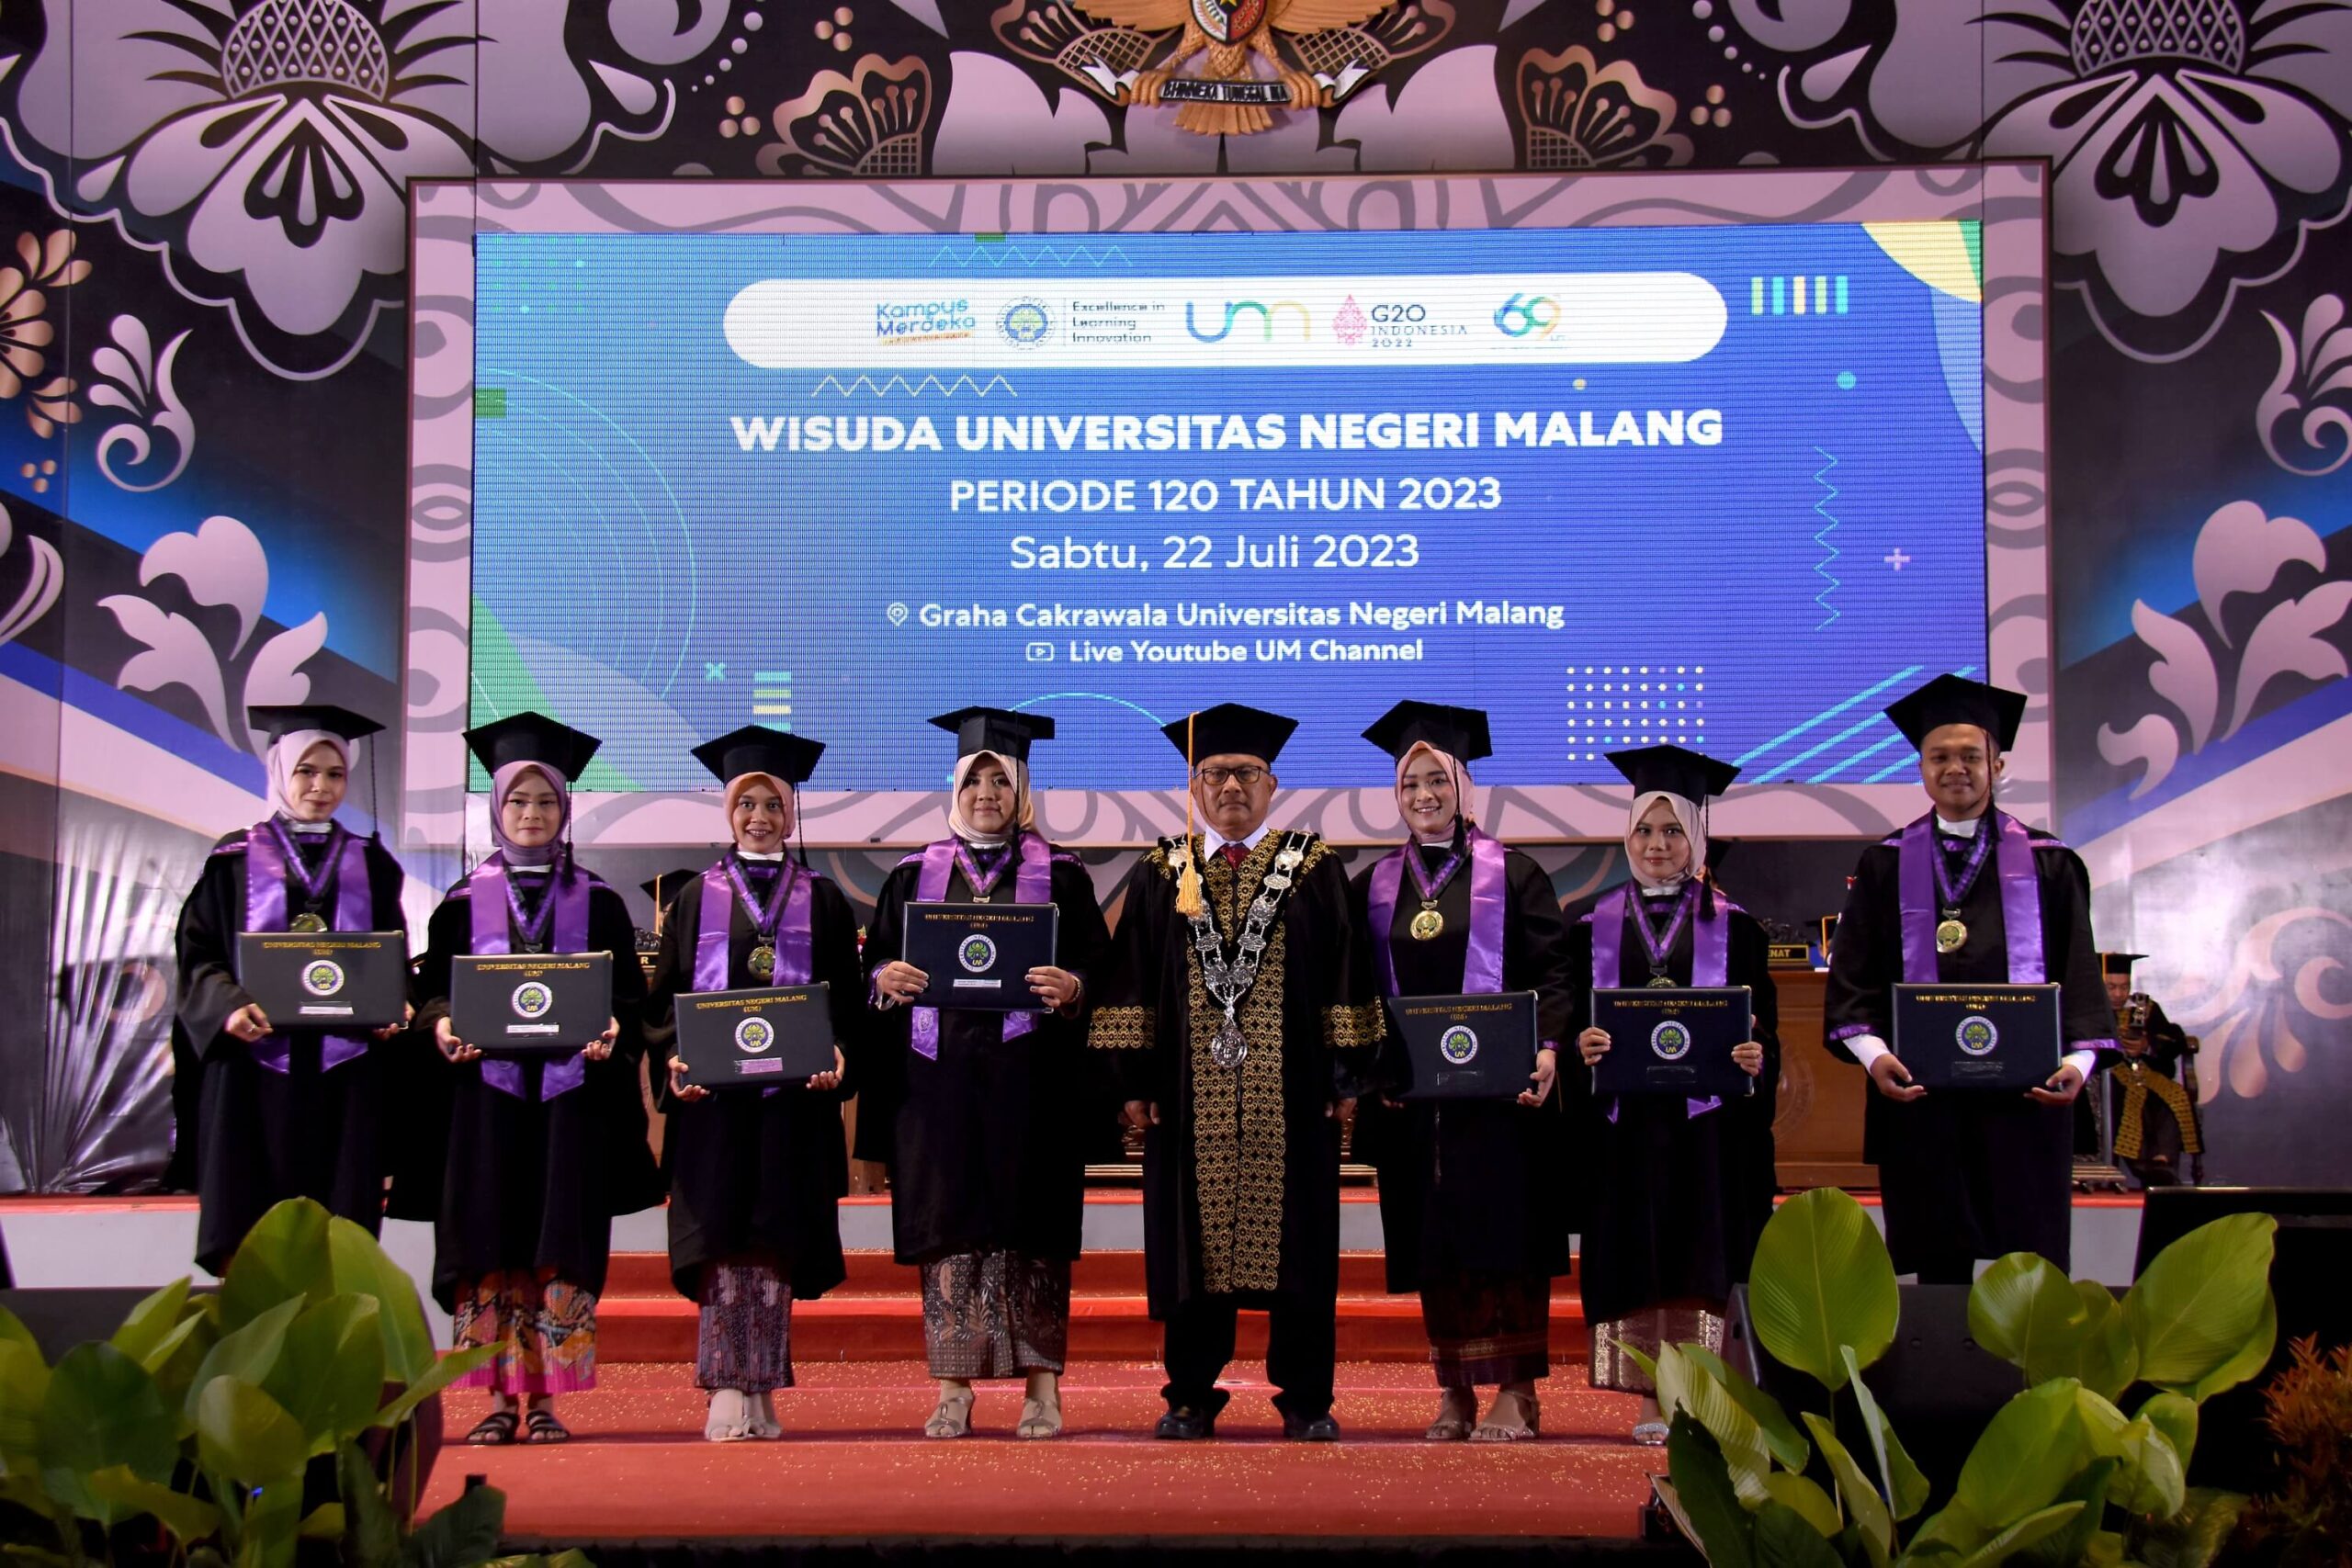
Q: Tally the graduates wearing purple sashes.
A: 7